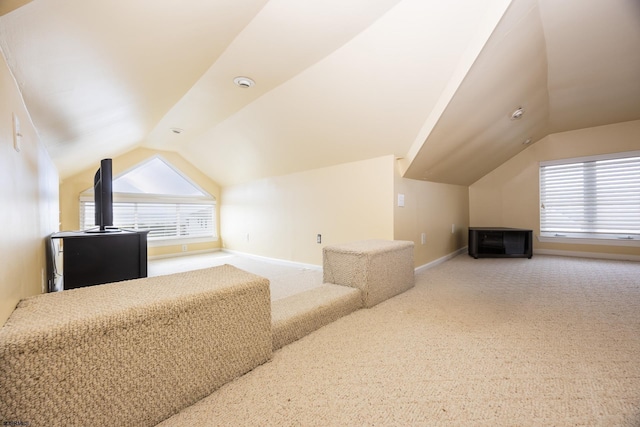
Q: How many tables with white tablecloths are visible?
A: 0